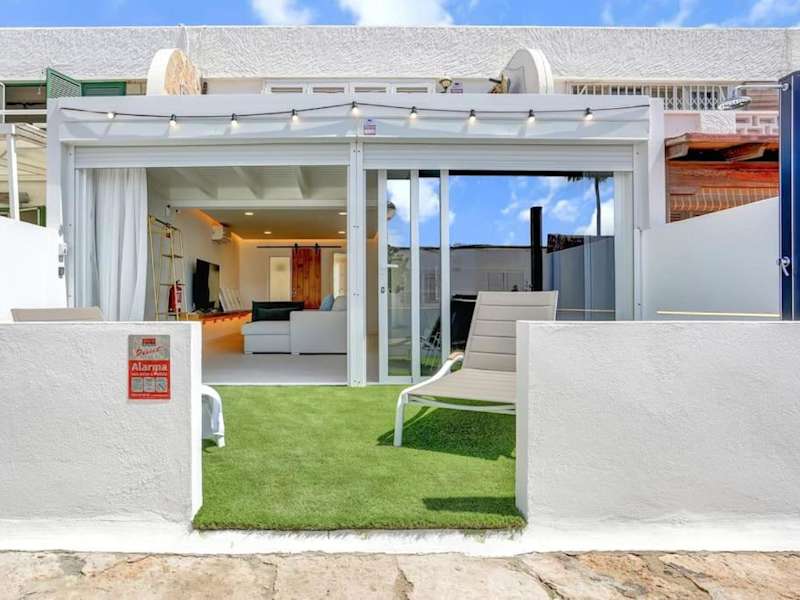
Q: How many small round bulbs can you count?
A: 9